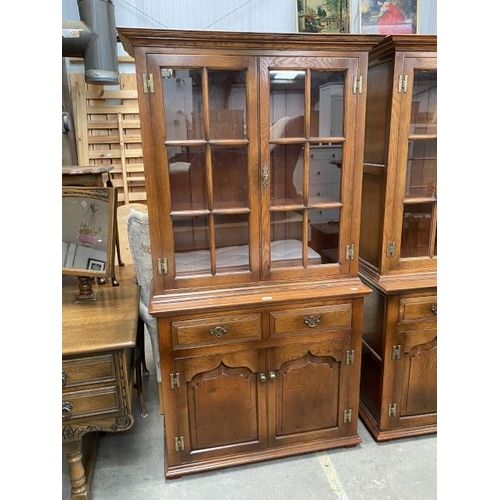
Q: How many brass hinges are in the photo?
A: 12